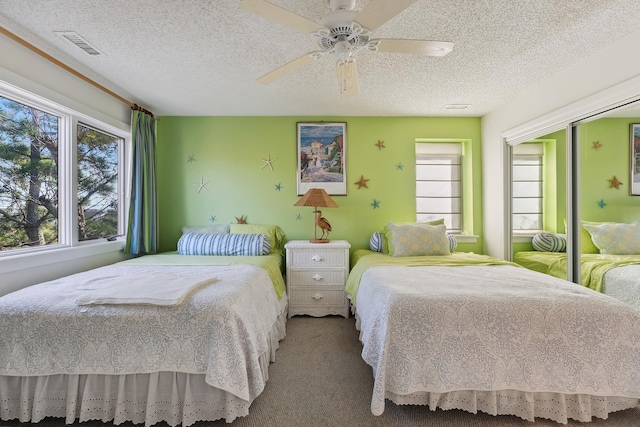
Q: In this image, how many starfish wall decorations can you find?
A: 11